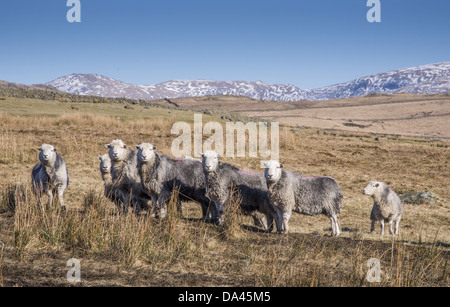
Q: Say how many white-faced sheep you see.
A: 7